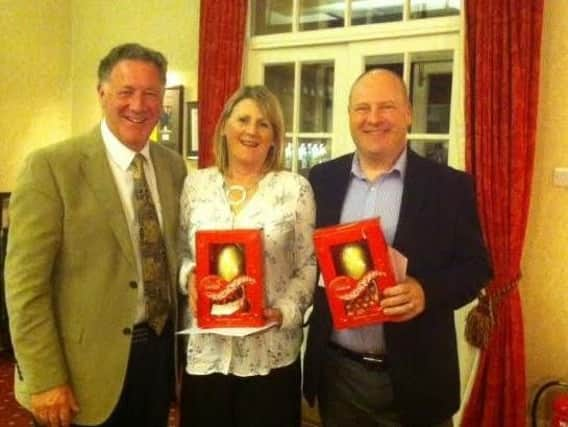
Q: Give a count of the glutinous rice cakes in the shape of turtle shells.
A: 0